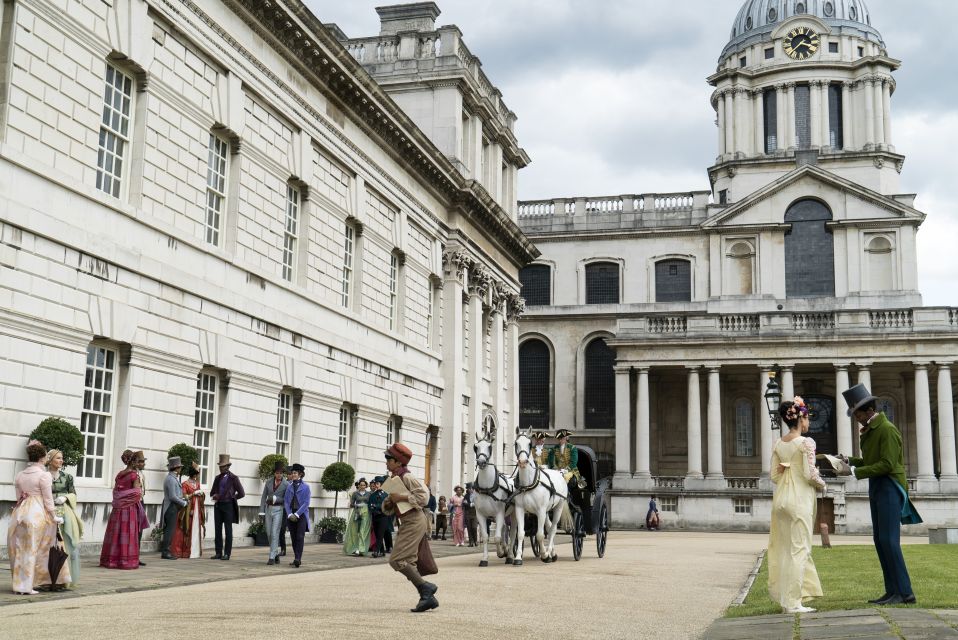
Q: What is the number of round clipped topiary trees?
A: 4